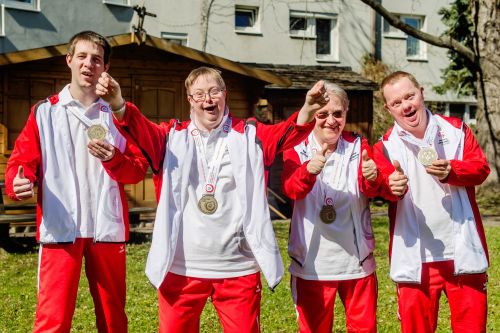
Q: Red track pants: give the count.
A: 4